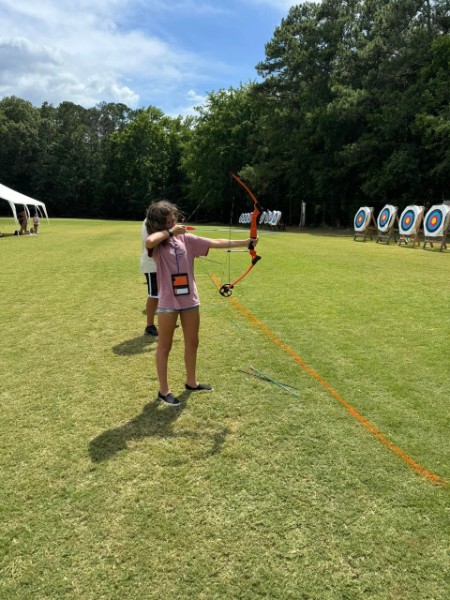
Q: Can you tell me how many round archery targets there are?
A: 4